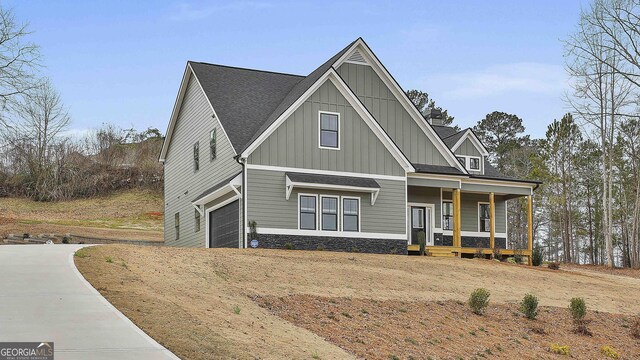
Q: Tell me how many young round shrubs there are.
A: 3